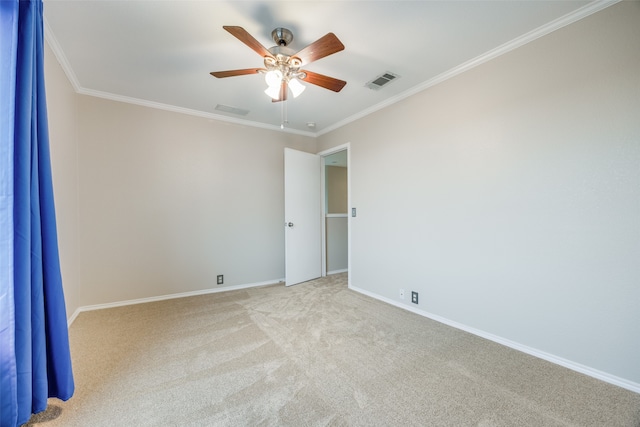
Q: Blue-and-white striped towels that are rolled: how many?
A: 0